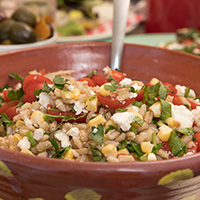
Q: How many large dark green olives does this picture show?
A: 3